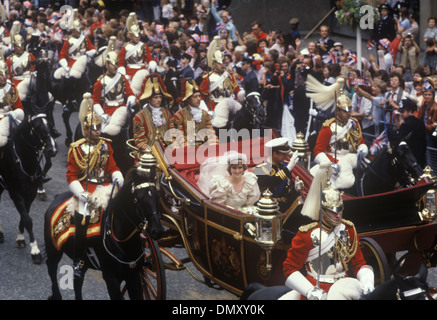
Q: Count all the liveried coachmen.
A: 2